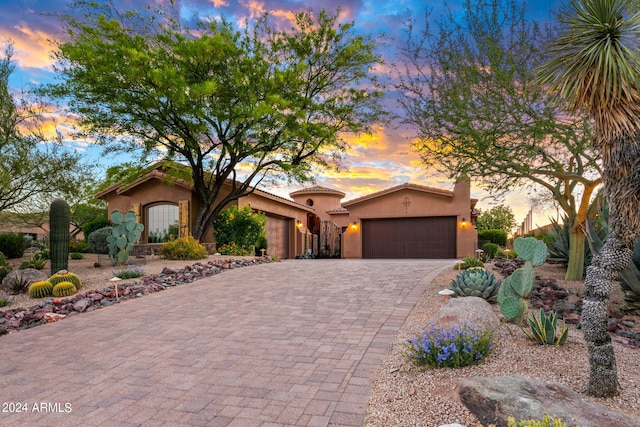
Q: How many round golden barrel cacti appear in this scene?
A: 3